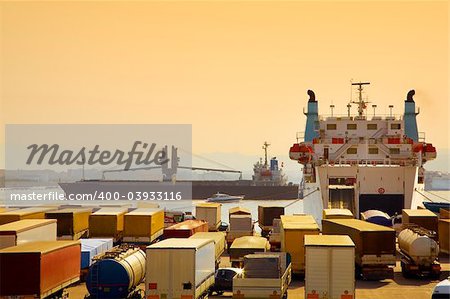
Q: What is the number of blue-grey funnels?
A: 2